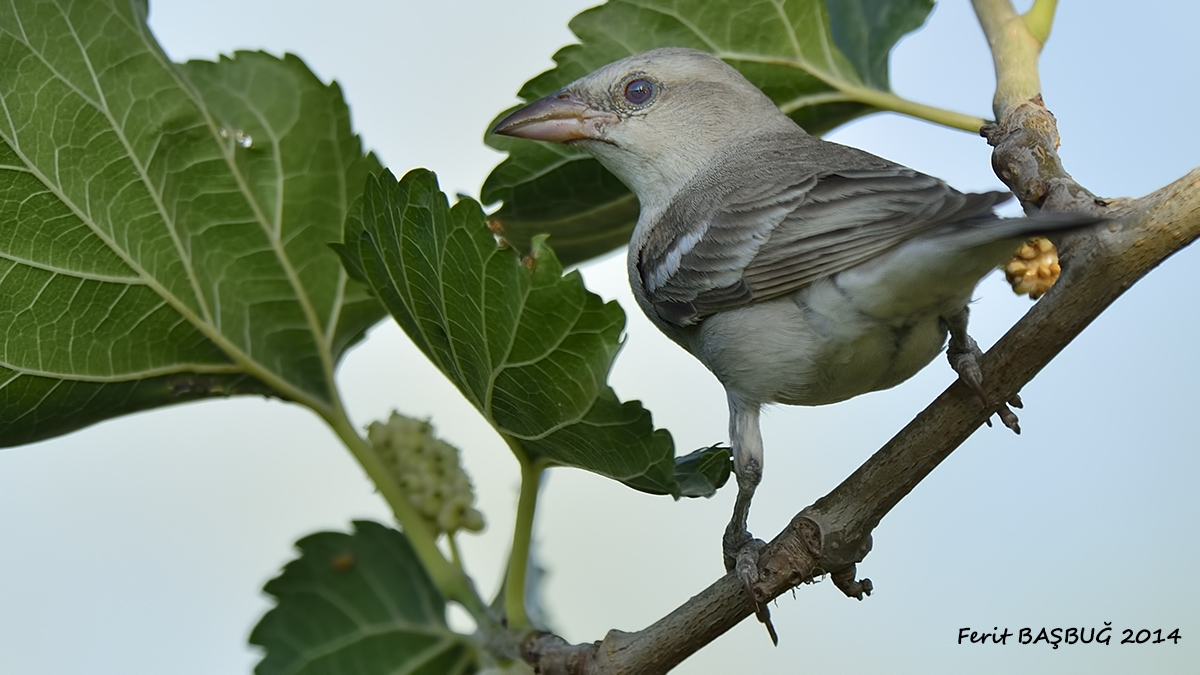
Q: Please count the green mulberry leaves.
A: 4